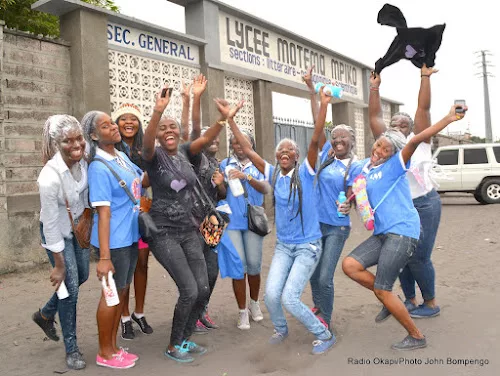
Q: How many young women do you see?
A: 10